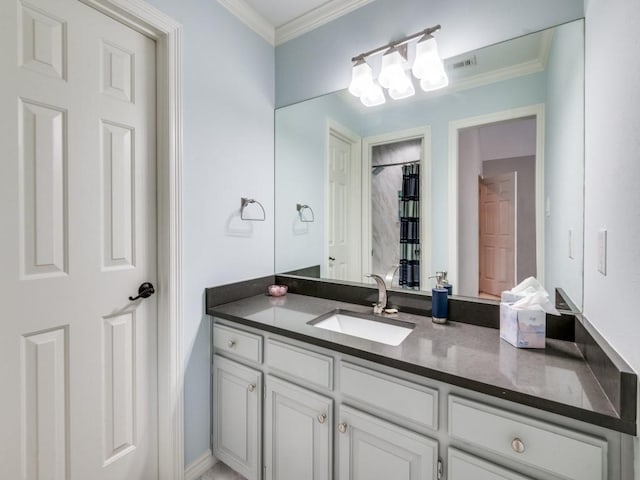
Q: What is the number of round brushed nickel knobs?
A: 5